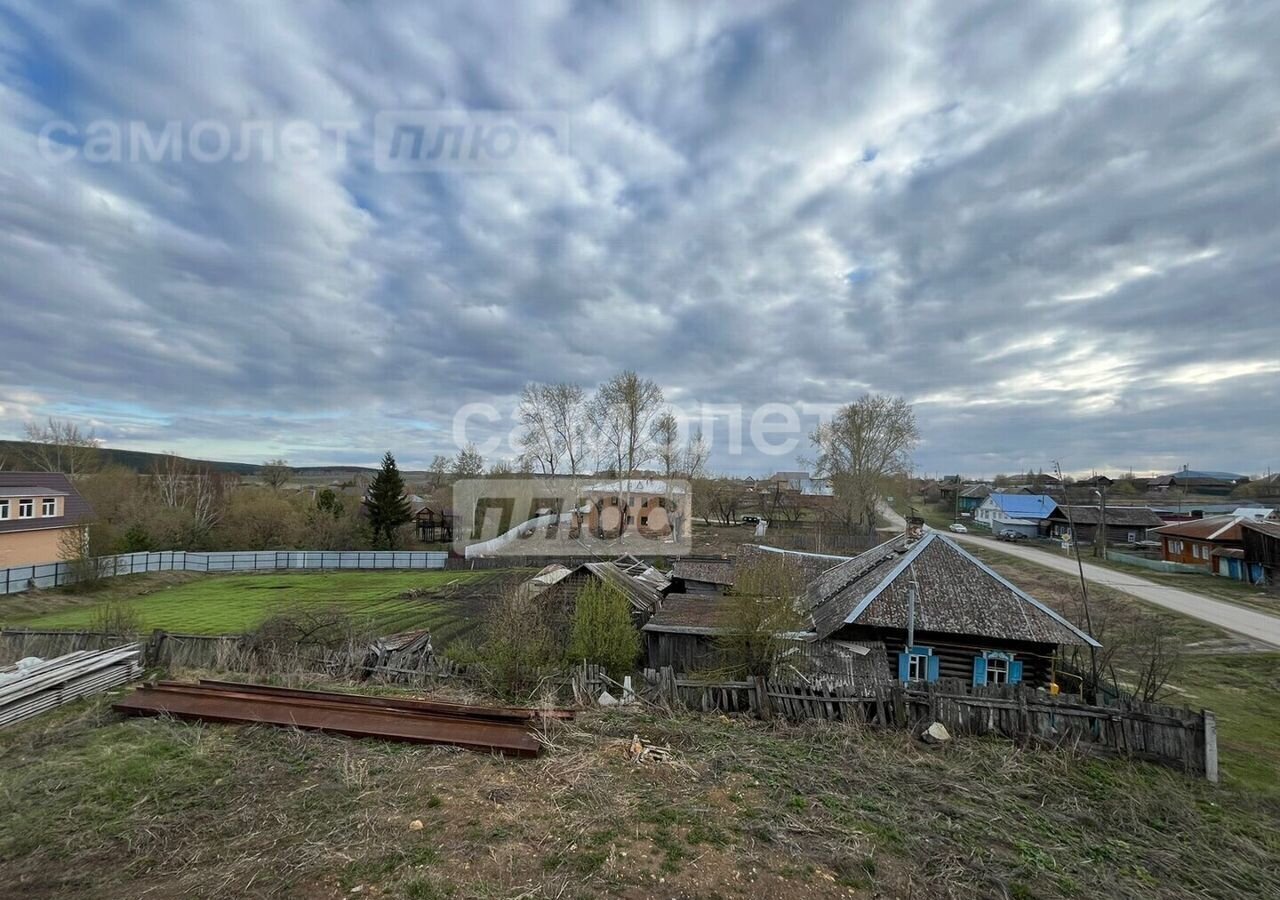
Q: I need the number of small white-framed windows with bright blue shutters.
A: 2